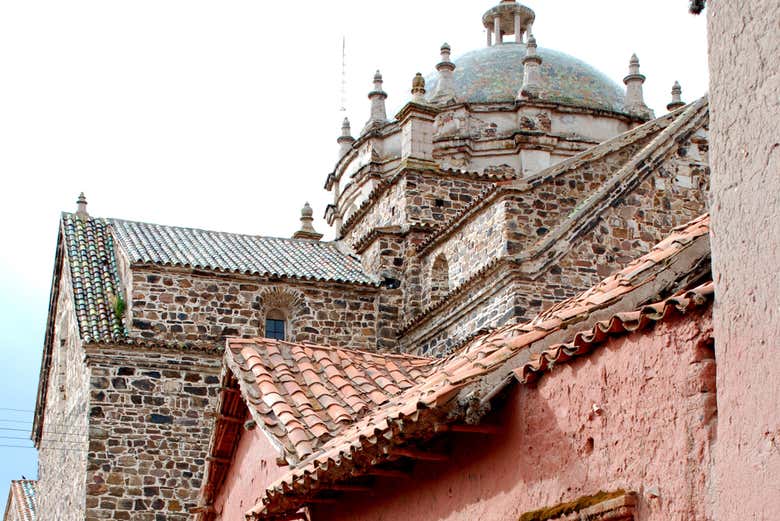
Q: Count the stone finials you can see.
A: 9